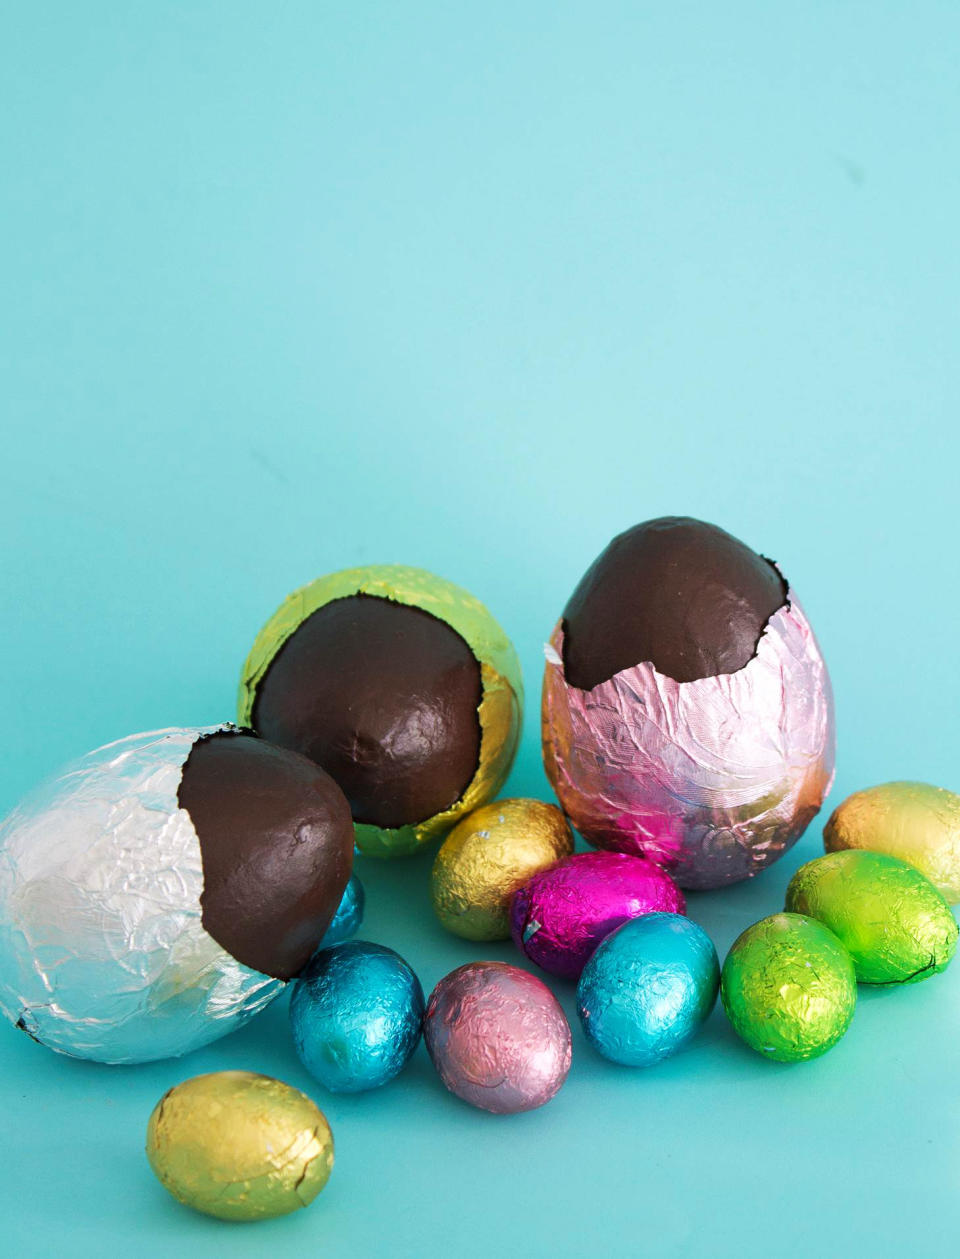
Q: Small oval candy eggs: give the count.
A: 10